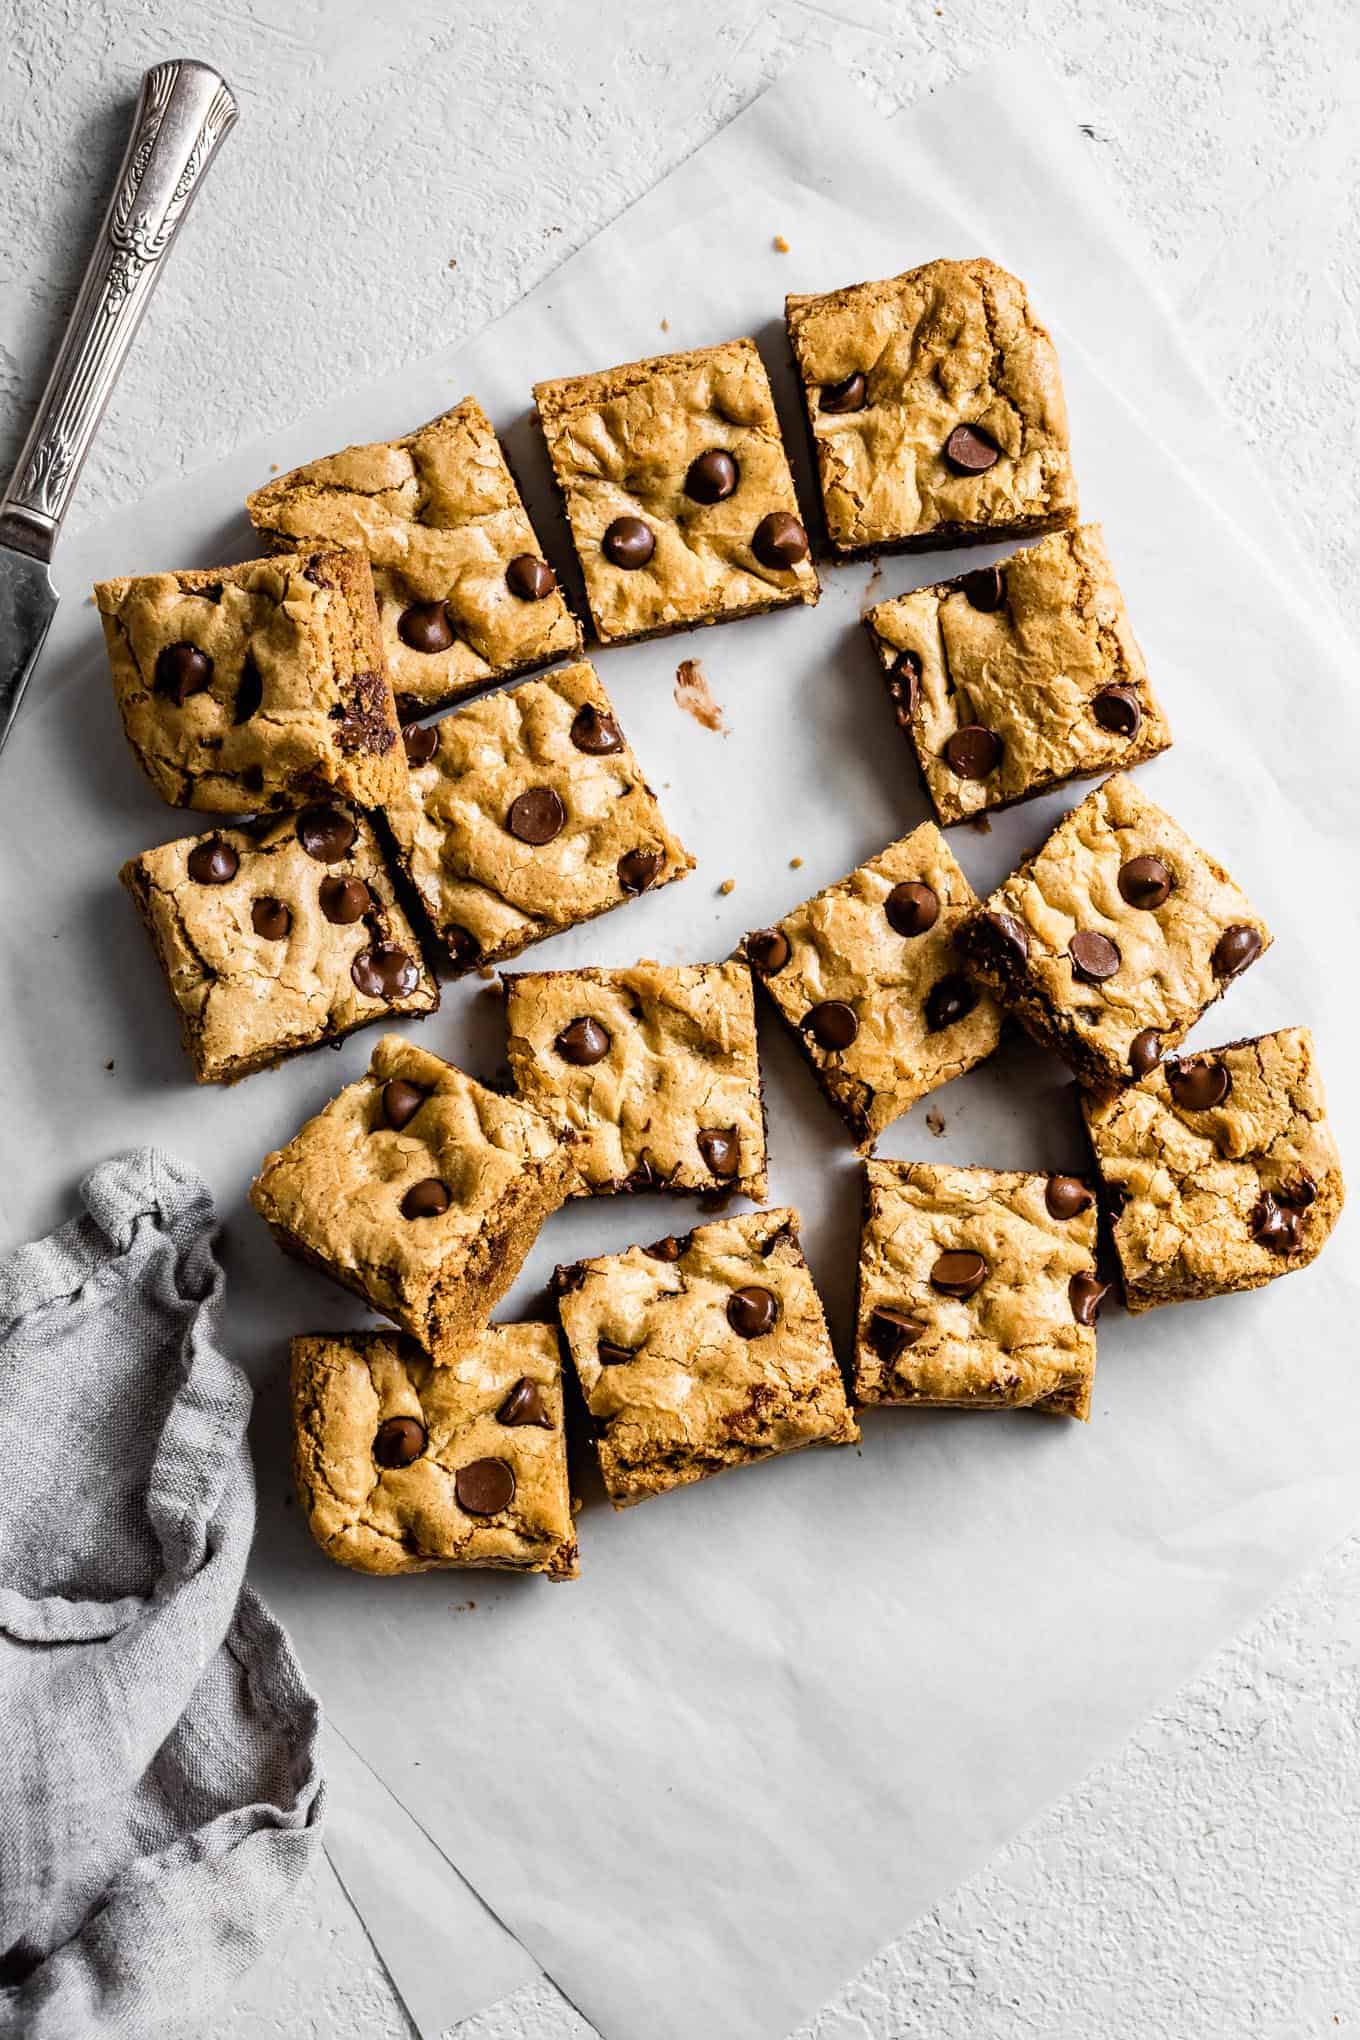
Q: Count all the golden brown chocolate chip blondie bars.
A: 15